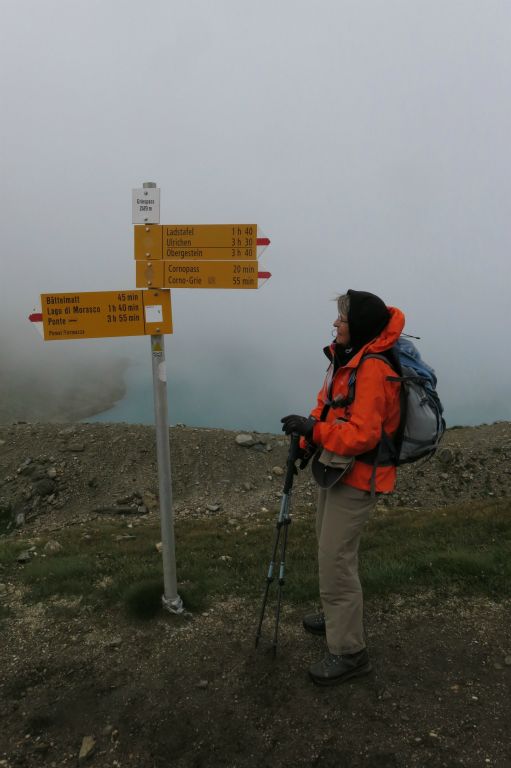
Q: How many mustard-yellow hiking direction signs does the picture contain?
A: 3